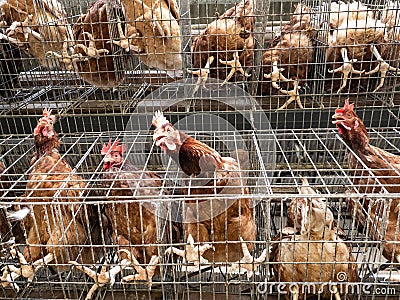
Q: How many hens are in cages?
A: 11